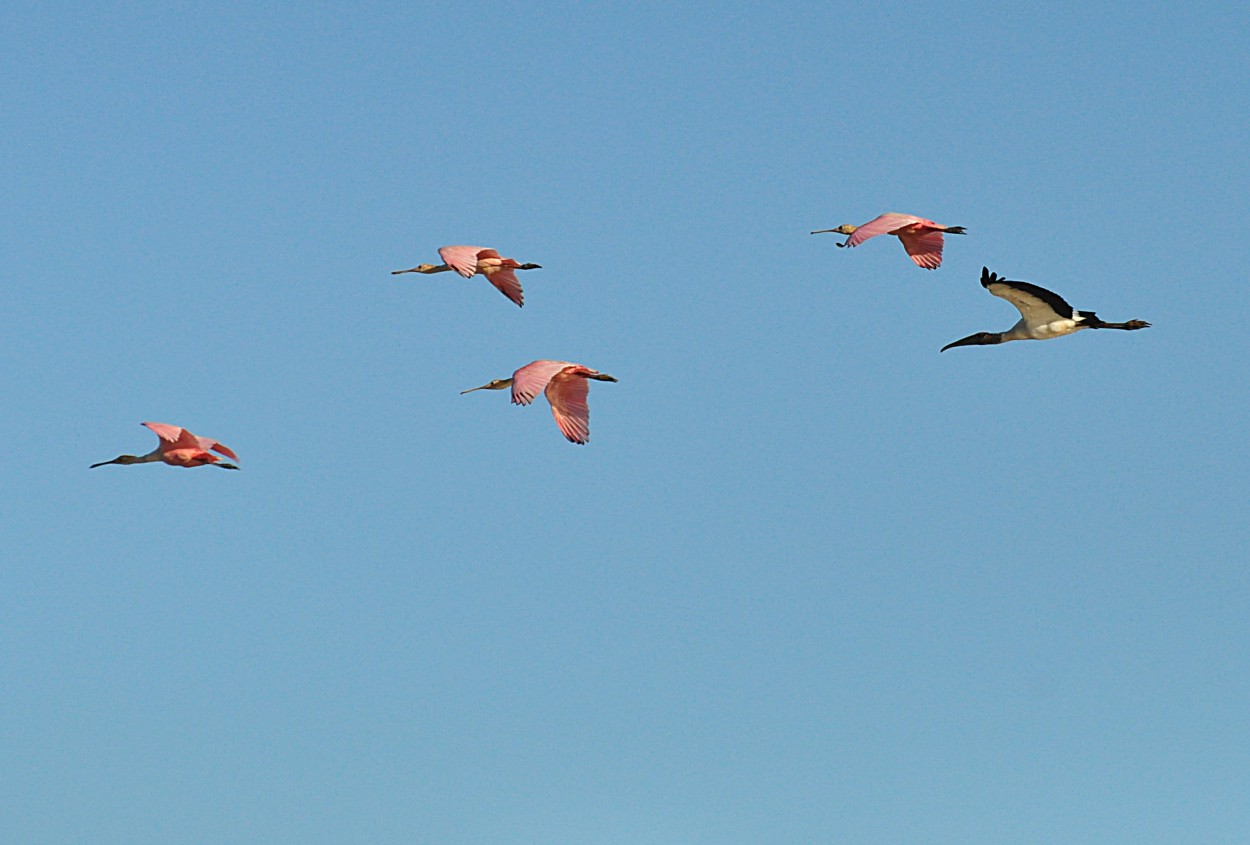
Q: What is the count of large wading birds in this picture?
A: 5